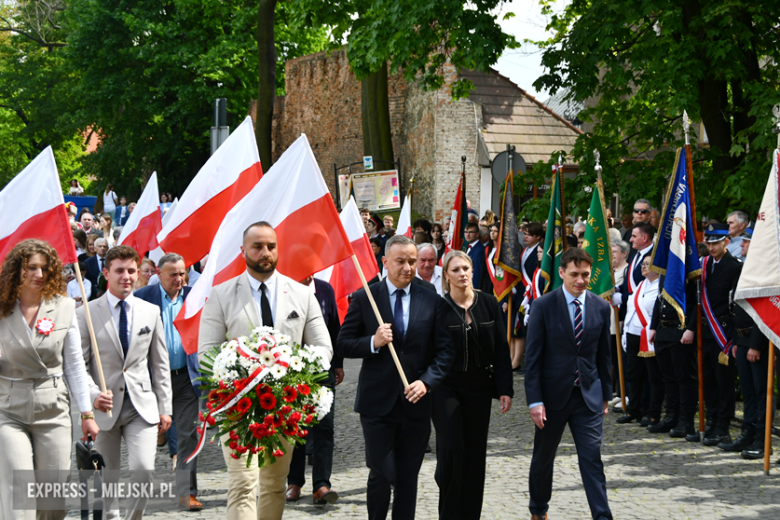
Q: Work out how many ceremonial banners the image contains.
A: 6